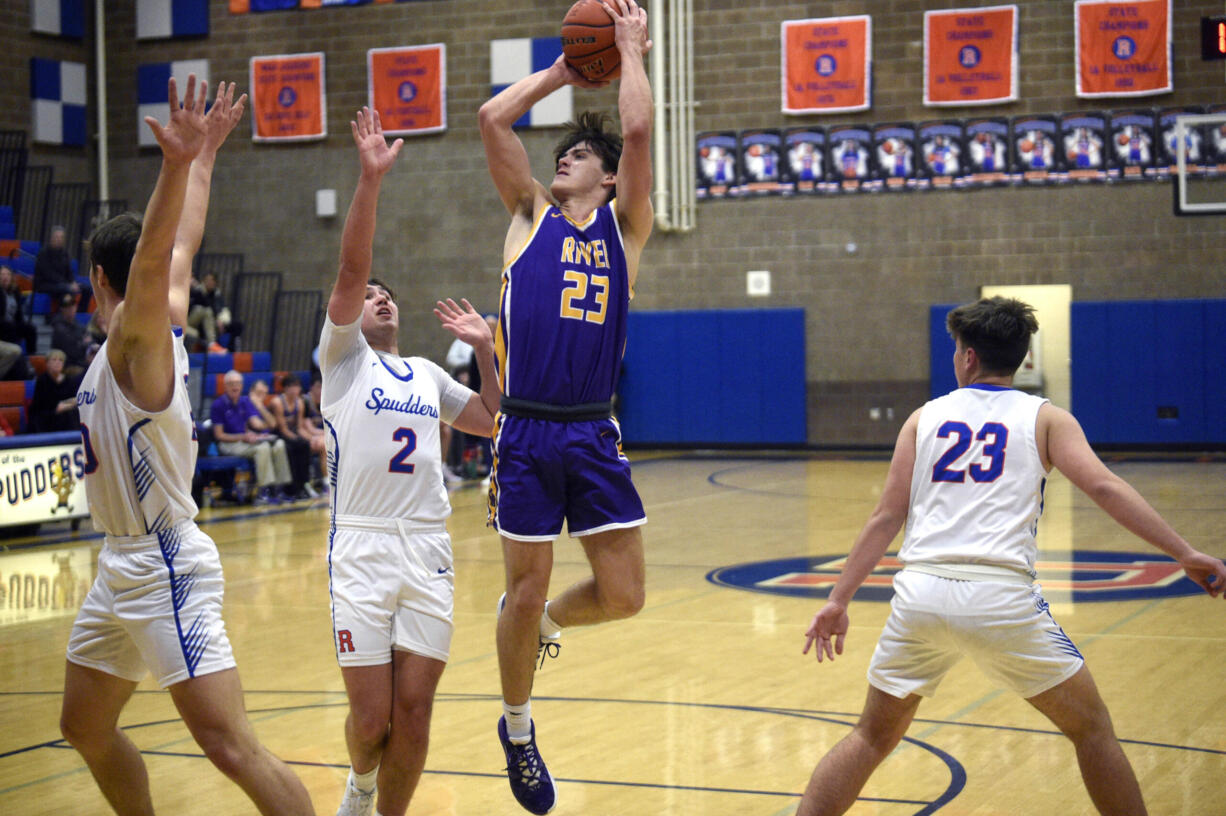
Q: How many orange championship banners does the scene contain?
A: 5